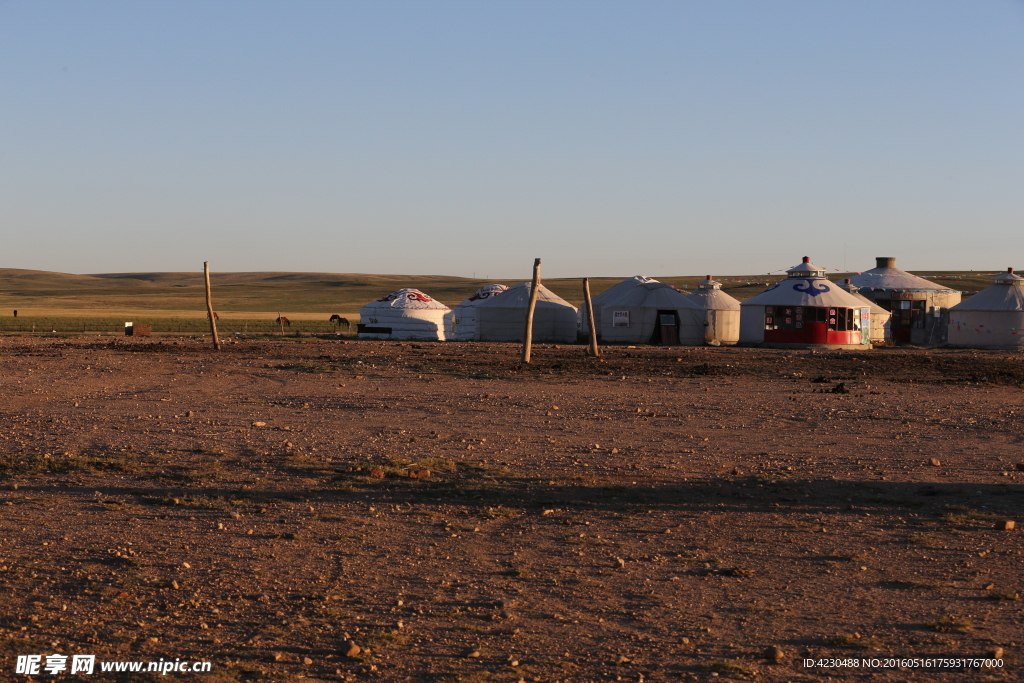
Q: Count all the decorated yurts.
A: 3